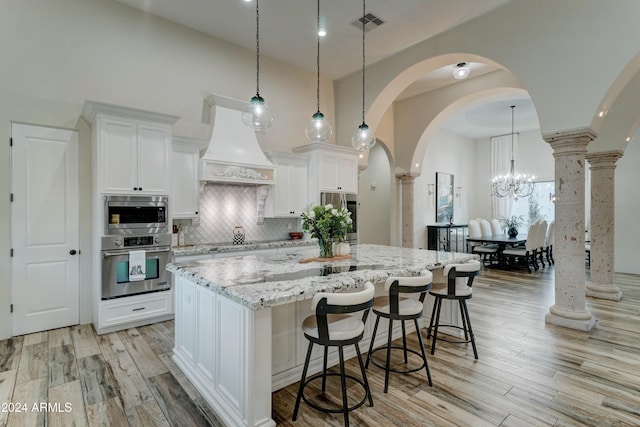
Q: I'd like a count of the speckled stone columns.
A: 3